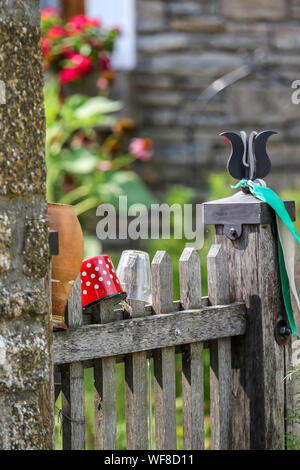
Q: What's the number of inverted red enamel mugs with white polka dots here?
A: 1